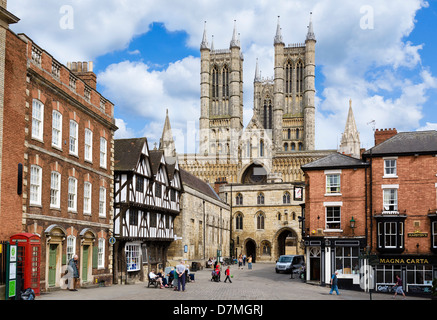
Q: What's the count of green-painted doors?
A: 2